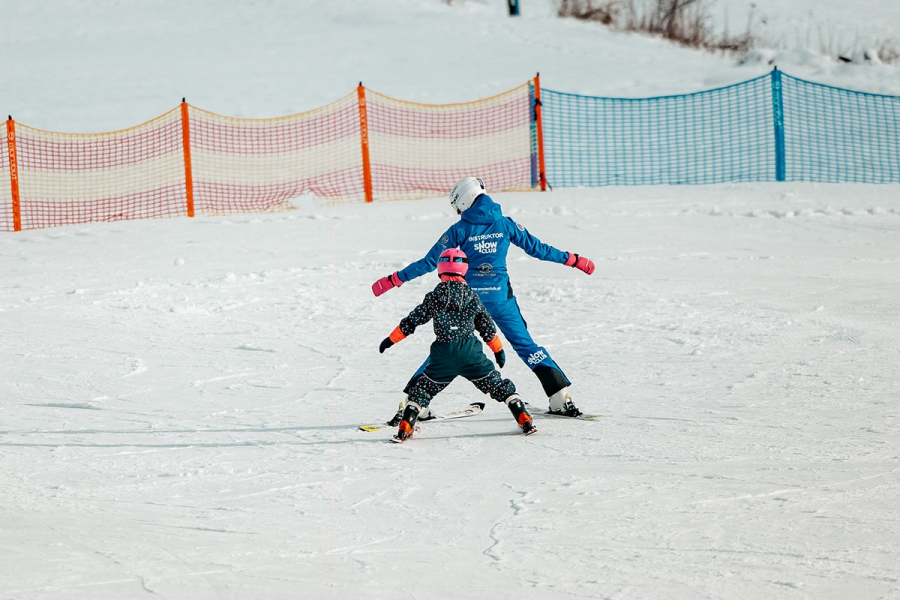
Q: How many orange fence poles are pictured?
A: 4